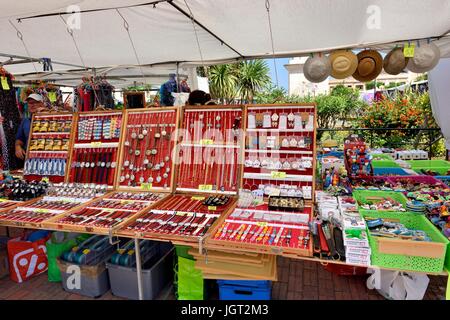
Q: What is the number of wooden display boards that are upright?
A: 5